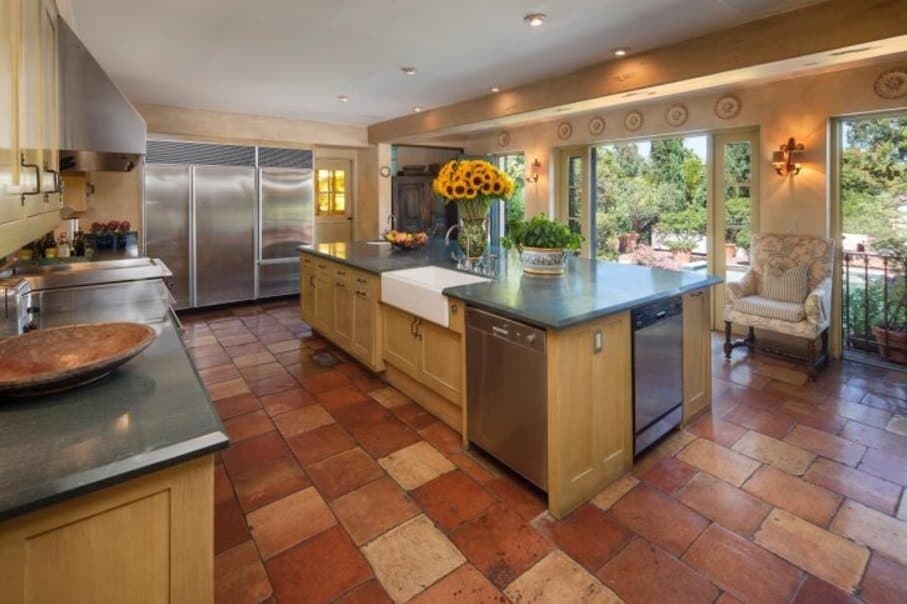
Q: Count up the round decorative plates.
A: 7